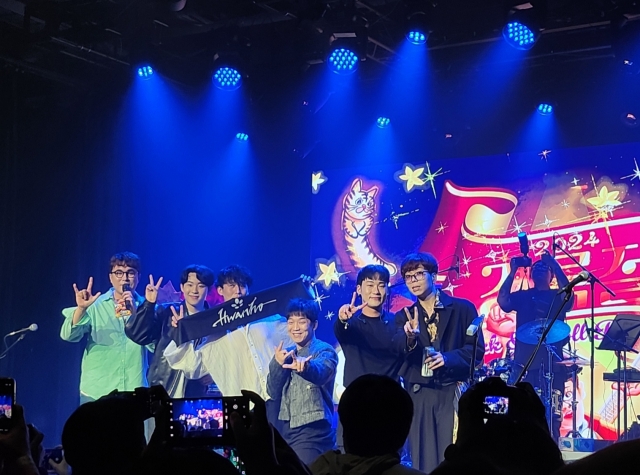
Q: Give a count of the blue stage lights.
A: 8